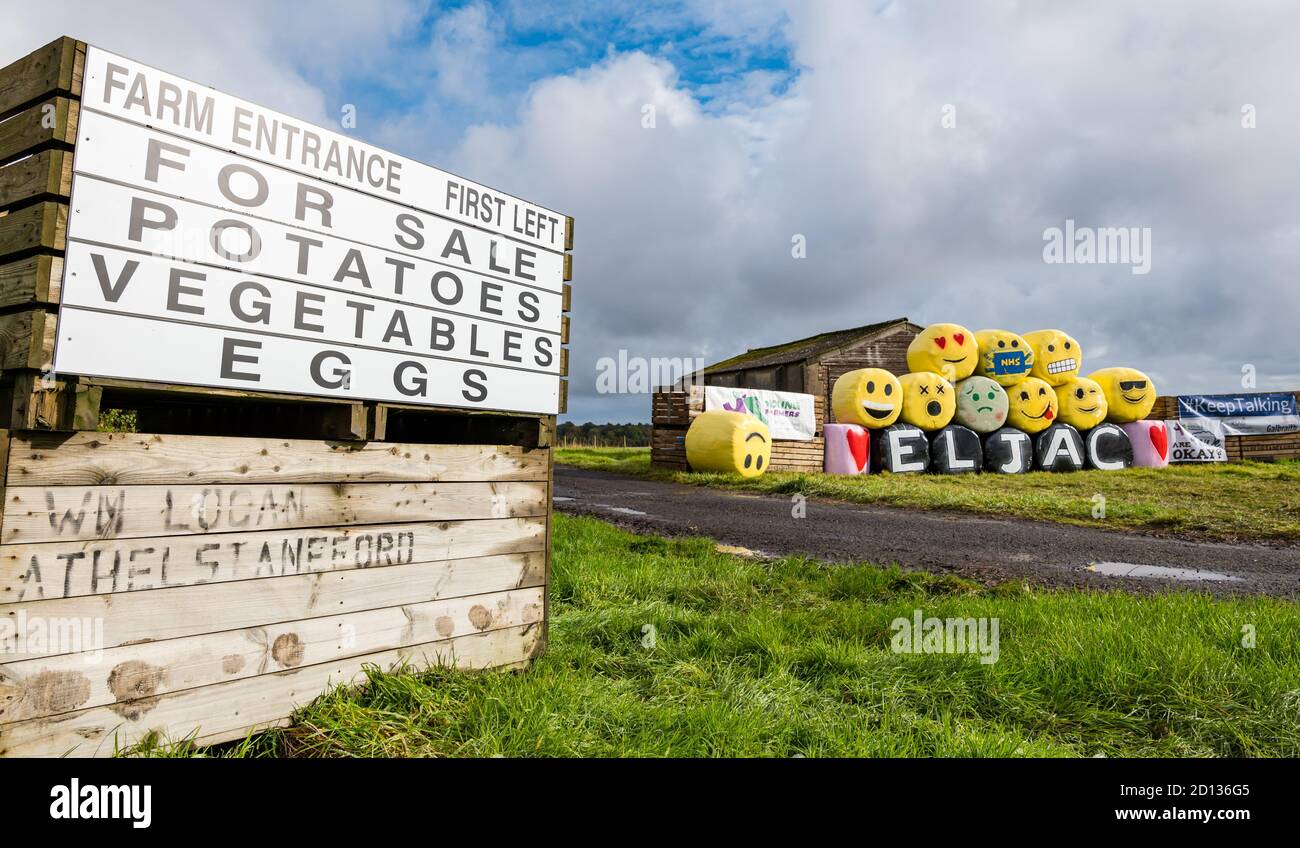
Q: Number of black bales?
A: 5